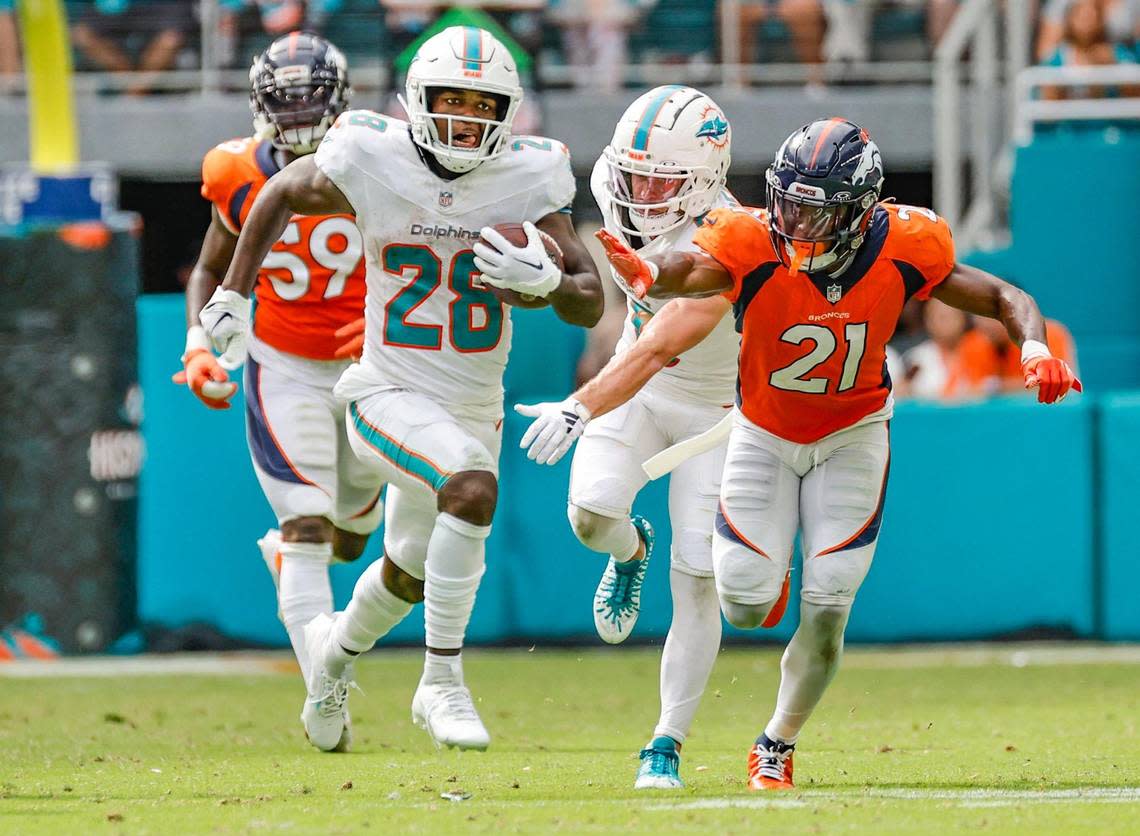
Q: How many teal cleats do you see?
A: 2